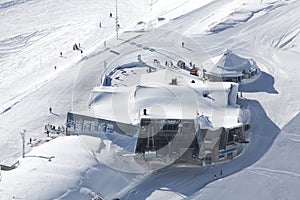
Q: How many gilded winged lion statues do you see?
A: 0